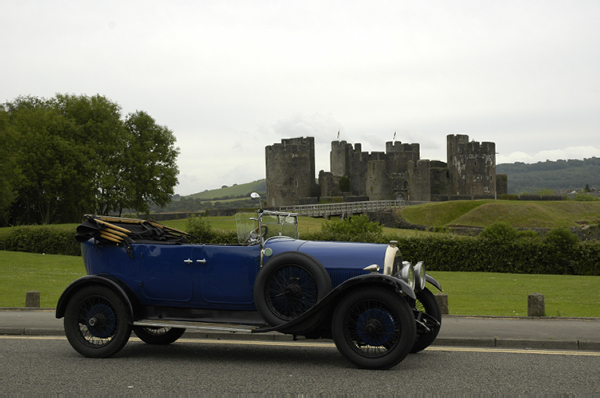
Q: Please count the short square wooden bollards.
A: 3